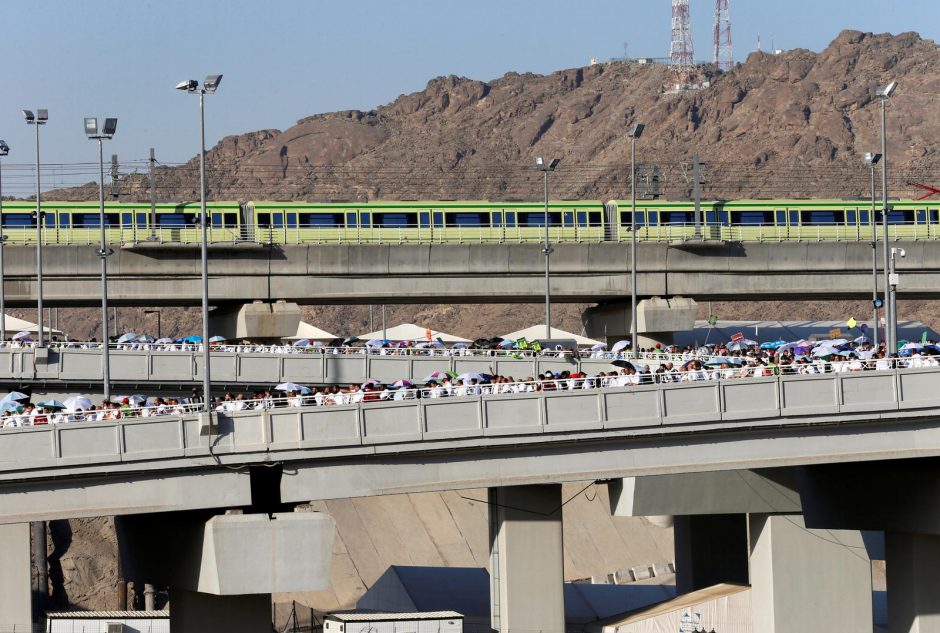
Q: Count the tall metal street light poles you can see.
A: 8